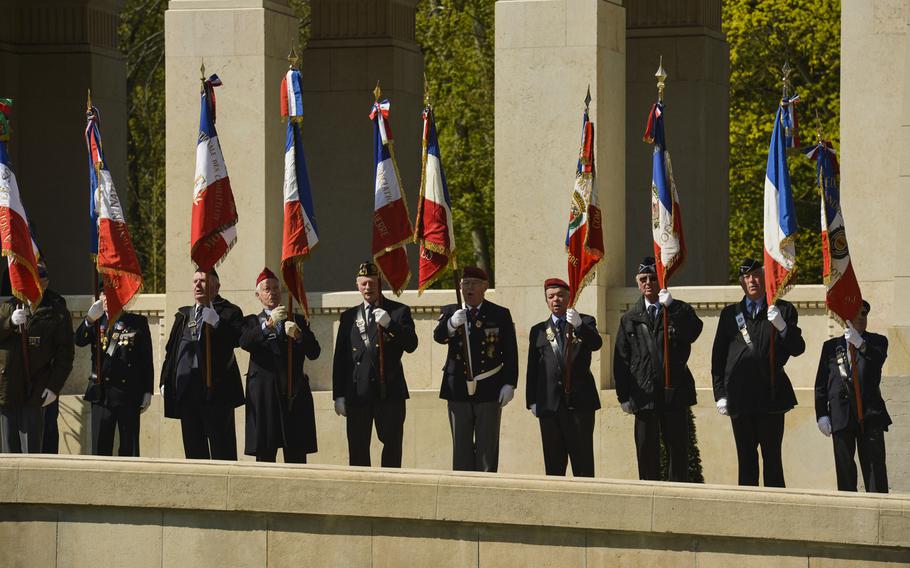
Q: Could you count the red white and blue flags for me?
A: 10